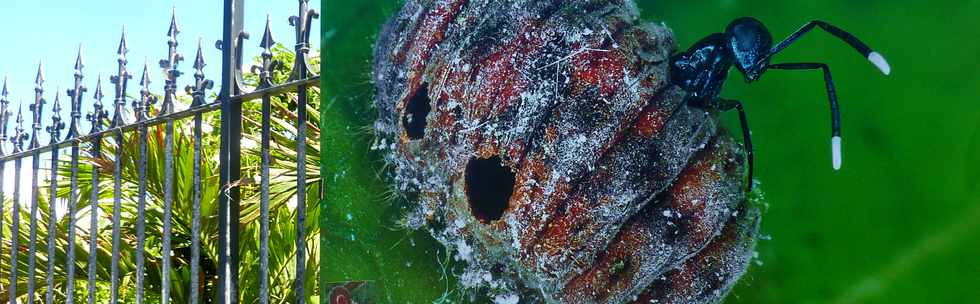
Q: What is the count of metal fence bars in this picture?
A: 13